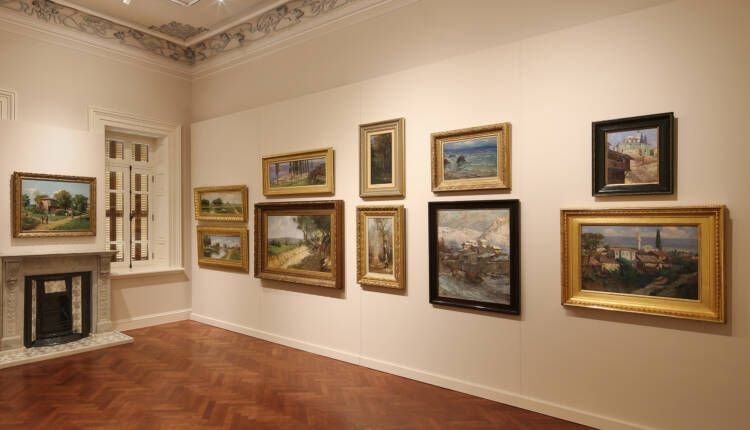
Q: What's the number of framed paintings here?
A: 11